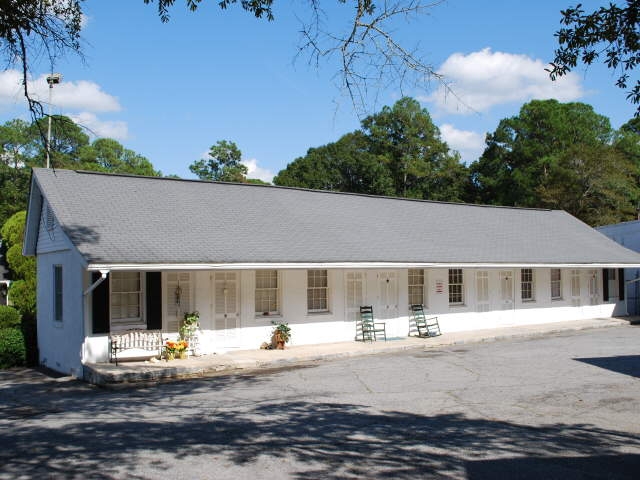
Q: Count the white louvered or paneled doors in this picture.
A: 8